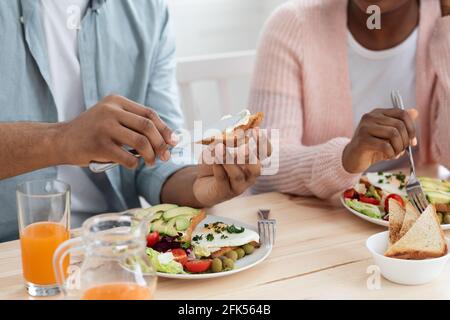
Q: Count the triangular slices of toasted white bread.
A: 3